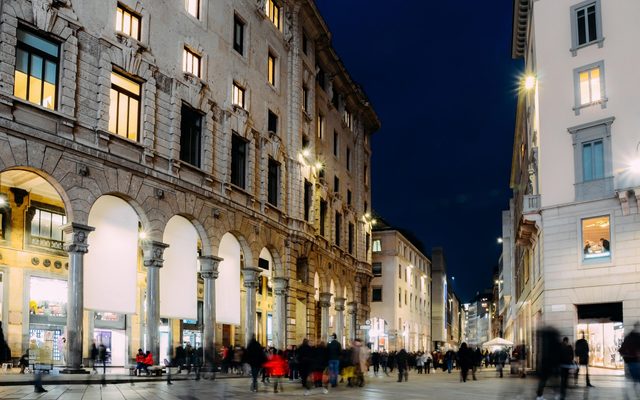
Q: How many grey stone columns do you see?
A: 8